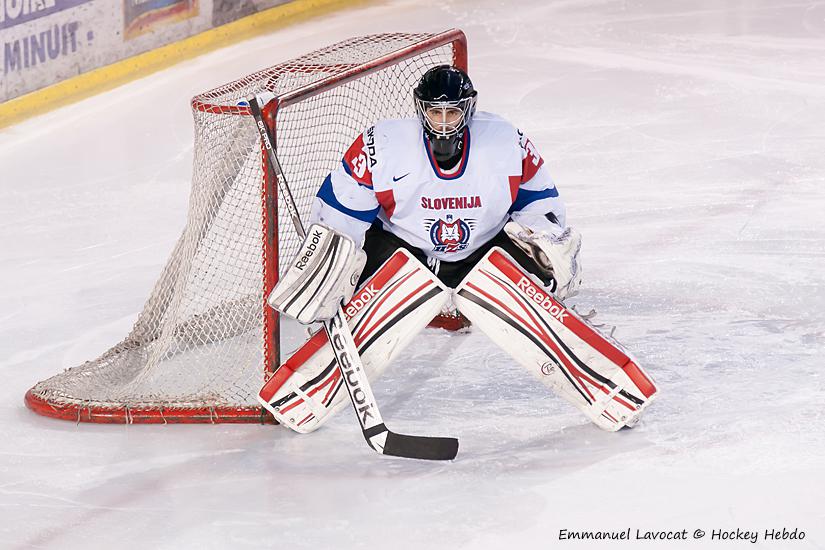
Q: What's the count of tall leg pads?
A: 2